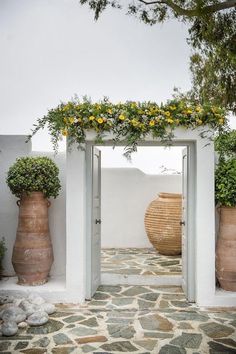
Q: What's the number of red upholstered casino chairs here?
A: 0